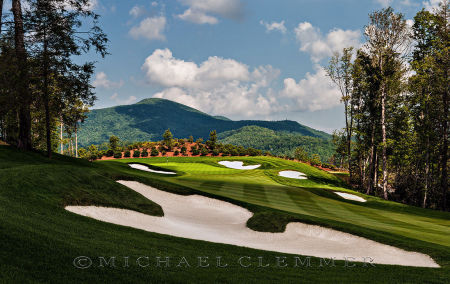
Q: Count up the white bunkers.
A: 5